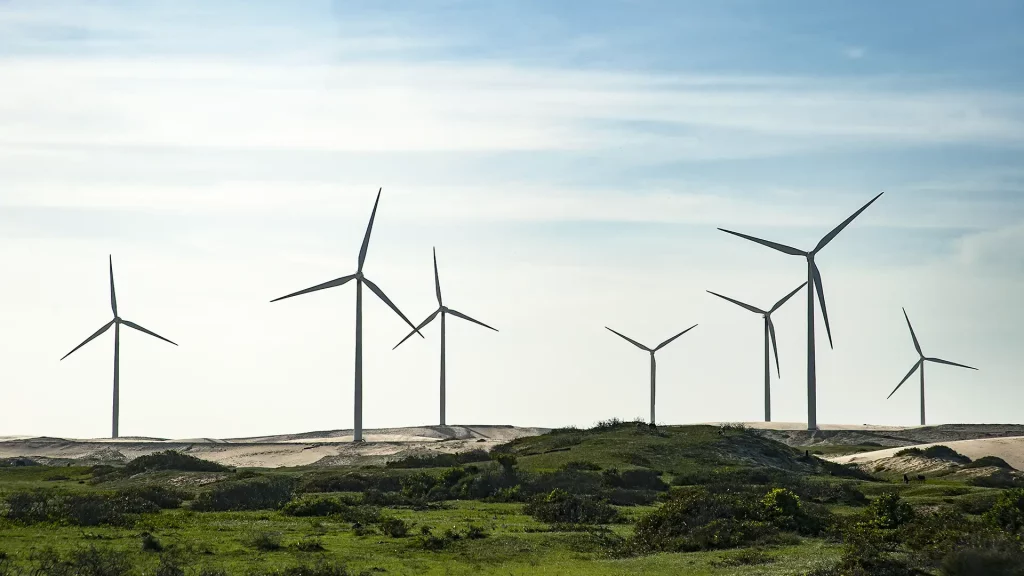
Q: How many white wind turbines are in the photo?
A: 7